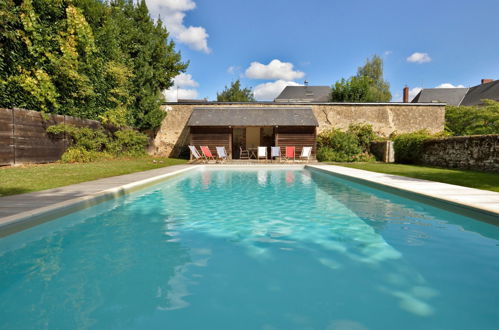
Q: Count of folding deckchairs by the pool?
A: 7